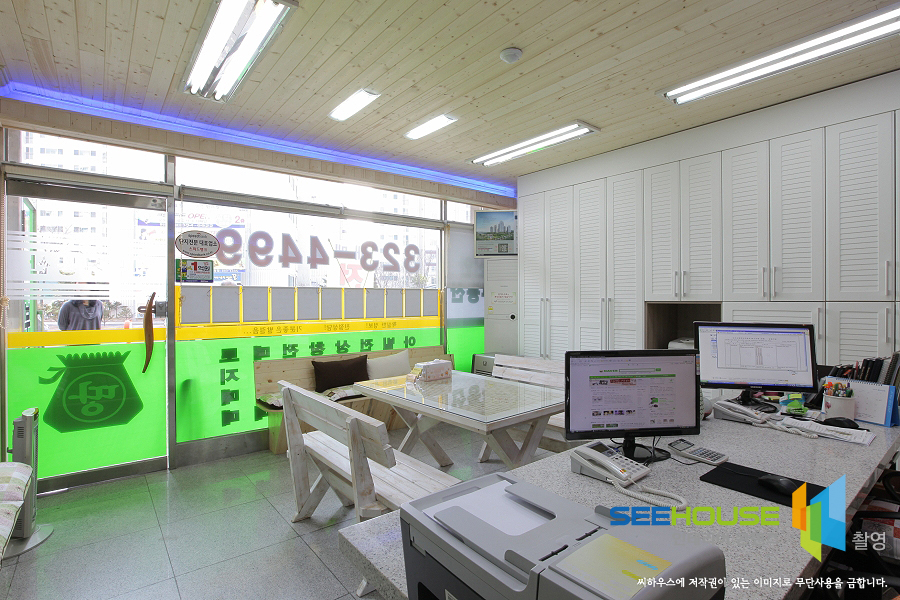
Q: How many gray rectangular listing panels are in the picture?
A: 11